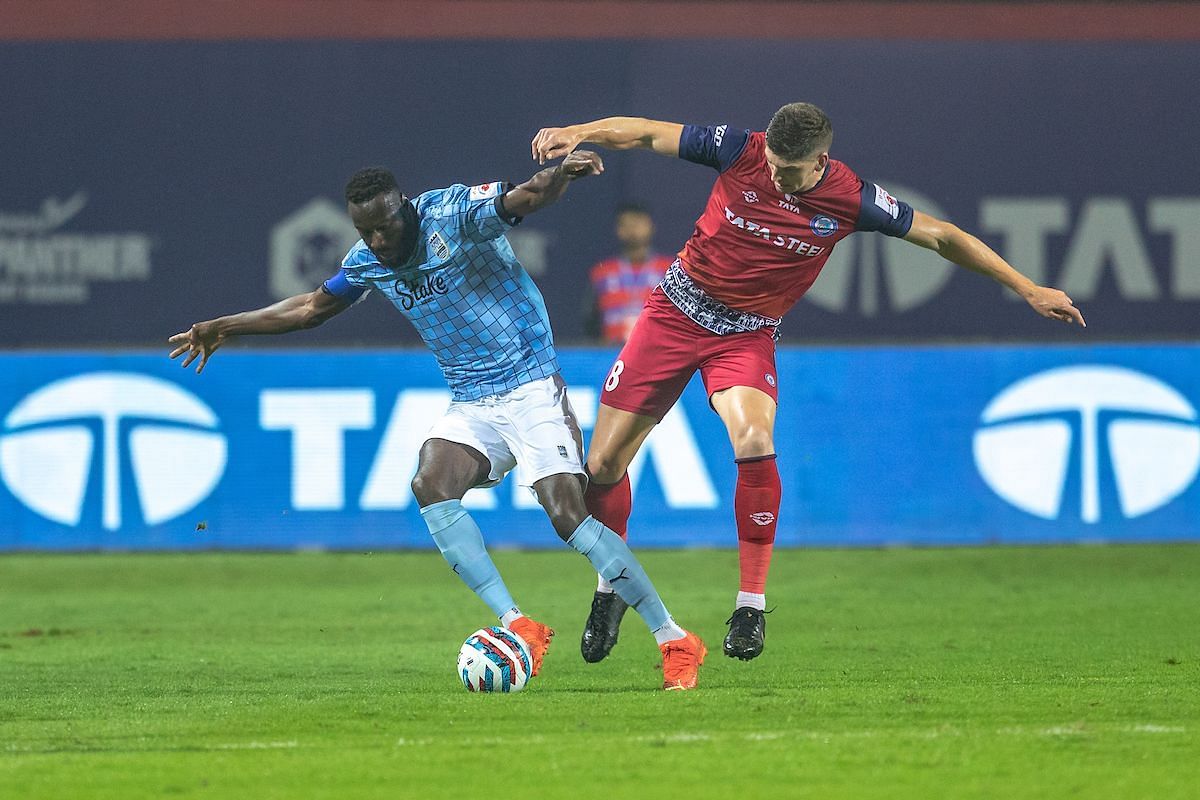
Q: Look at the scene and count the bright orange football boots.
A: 2